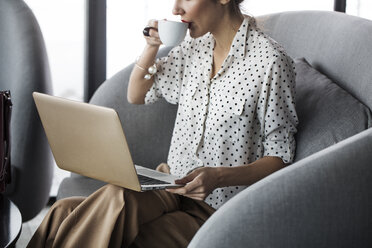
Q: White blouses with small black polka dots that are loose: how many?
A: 1